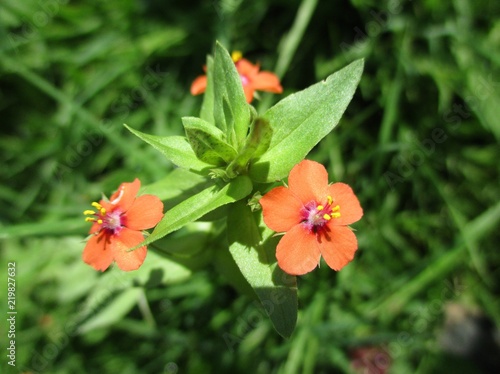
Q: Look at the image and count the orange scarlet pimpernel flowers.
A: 3